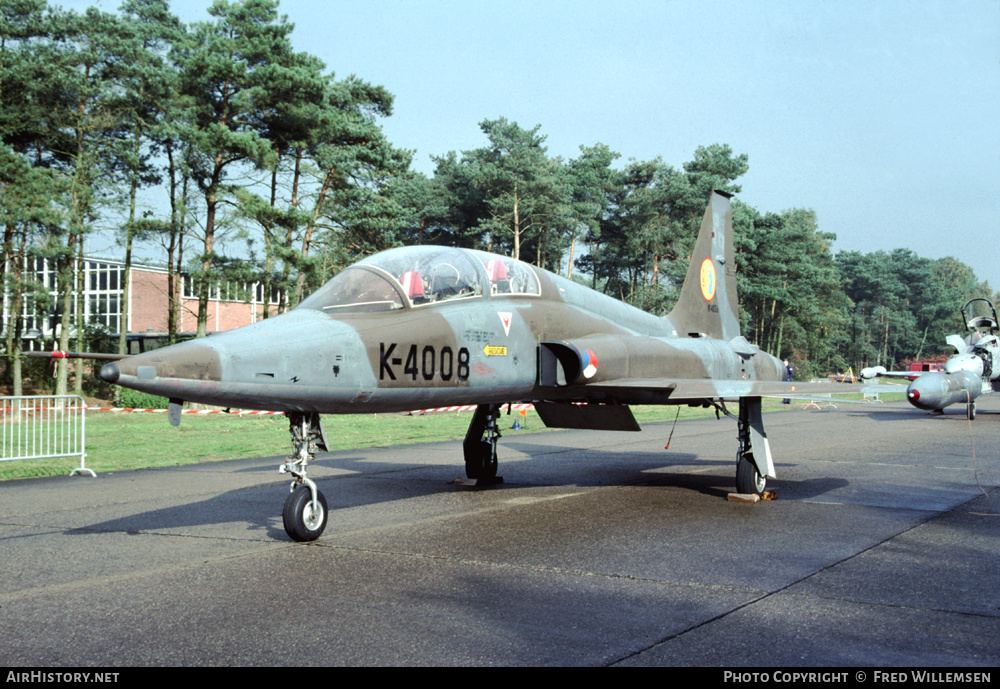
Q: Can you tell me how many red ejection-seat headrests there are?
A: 2